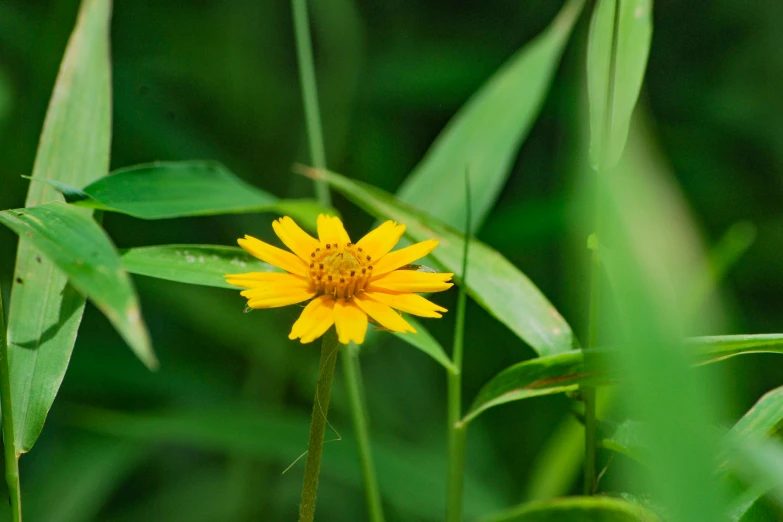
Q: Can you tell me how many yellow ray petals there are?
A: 12